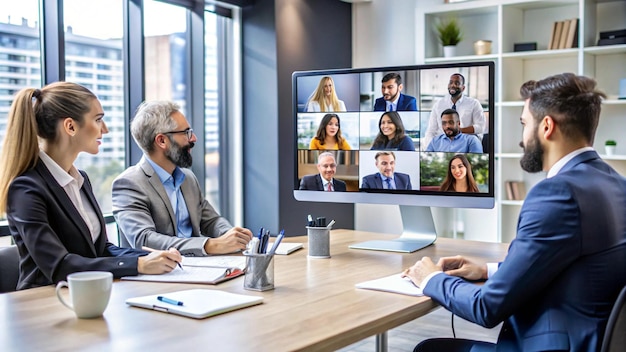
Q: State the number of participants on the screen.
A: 9